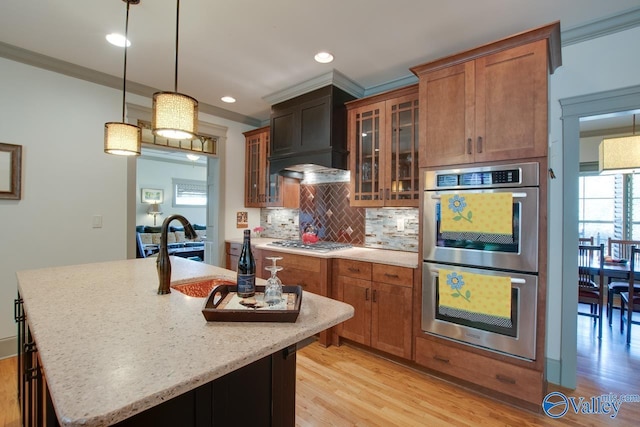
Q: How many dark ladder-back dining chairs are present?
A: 4